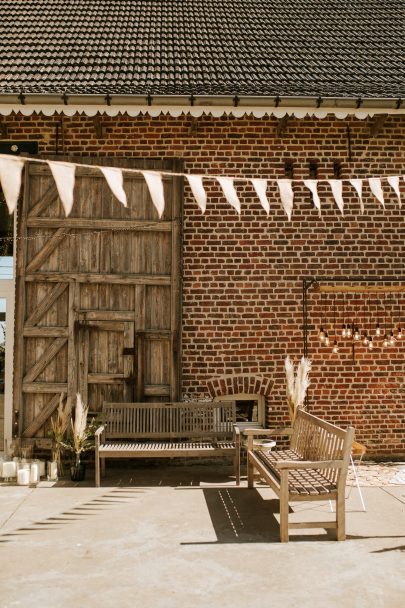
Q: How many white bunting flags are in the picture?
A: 13